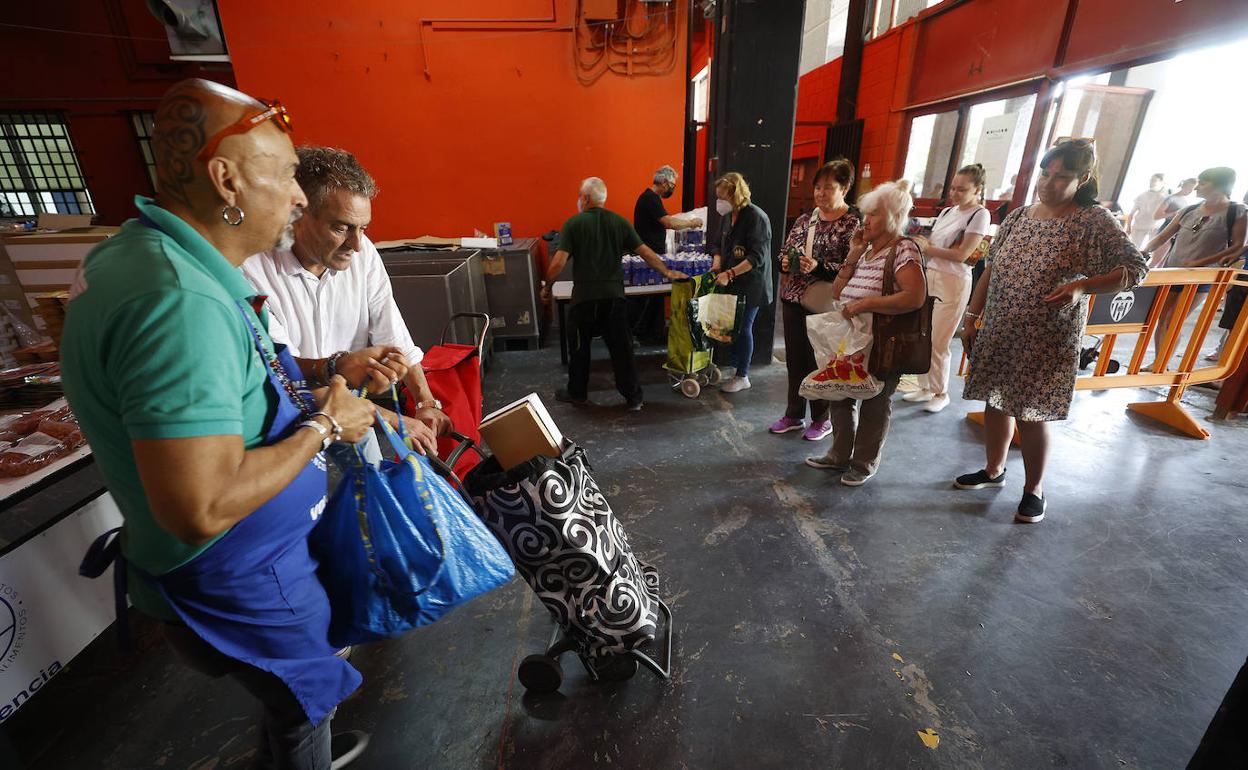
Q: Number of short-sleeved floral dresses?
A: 1